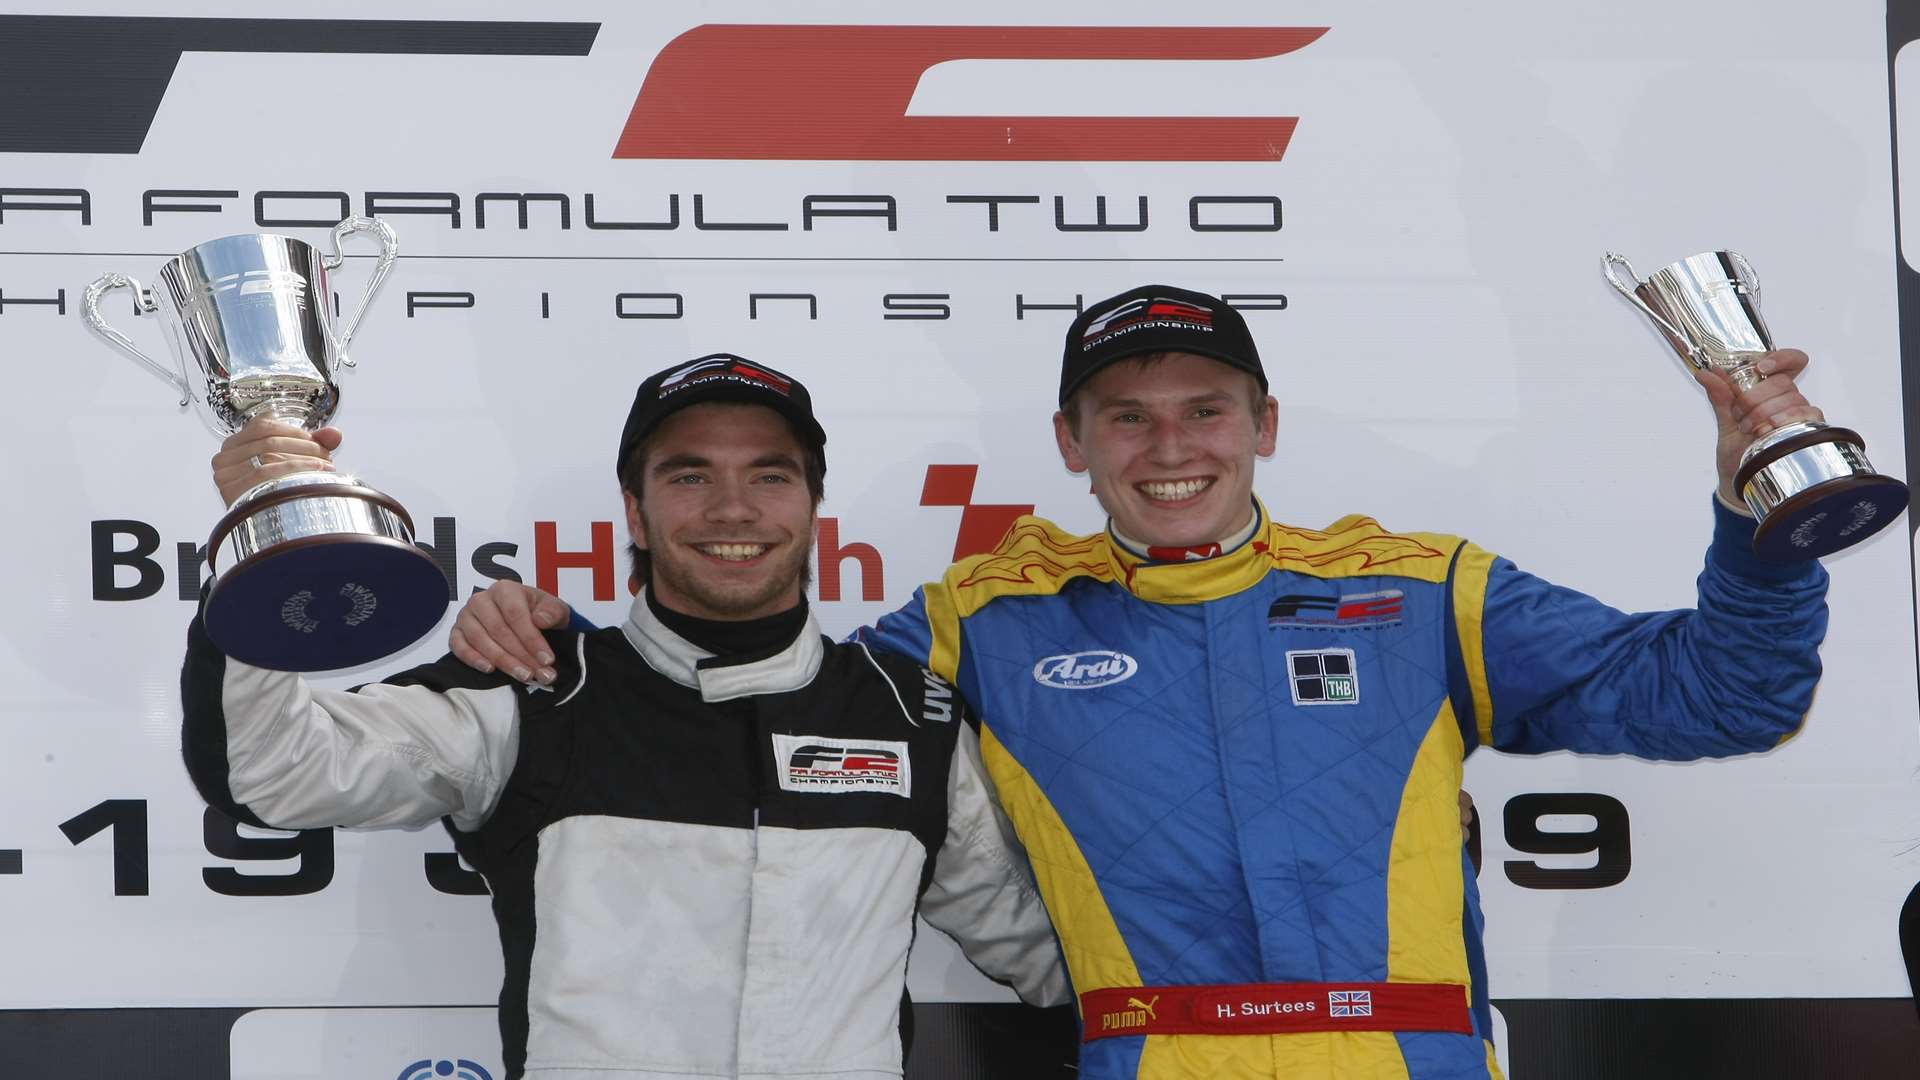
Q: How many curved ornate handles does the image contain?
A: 4